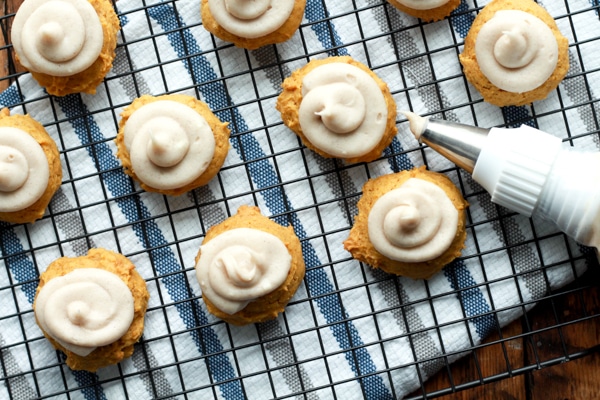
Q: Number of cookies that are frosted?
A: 10